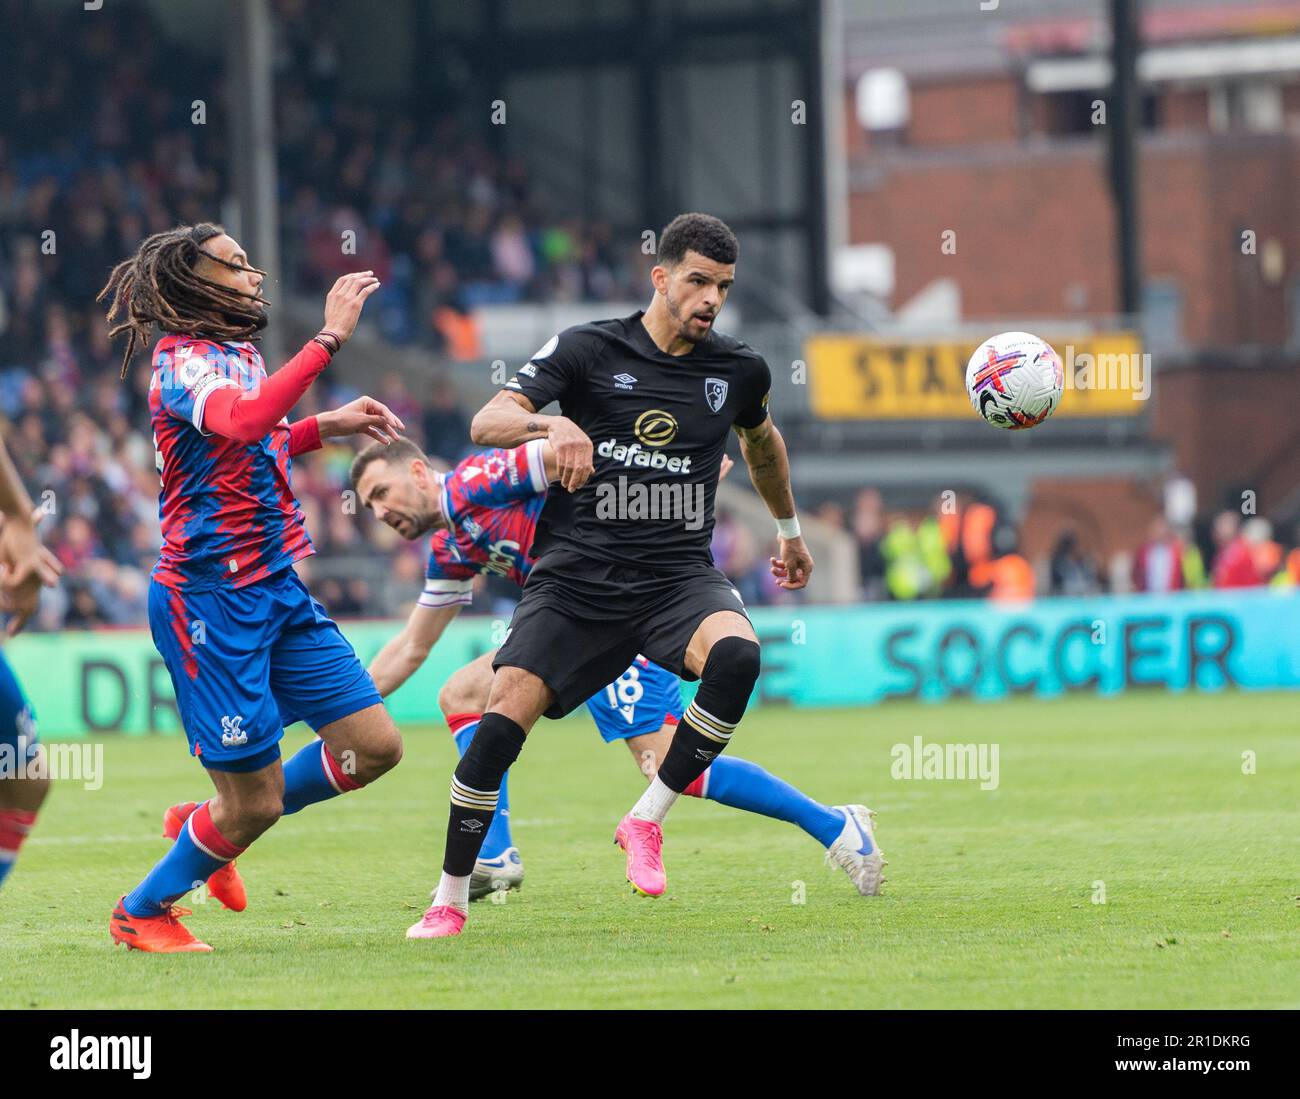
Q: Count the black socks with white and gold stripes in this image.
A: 2